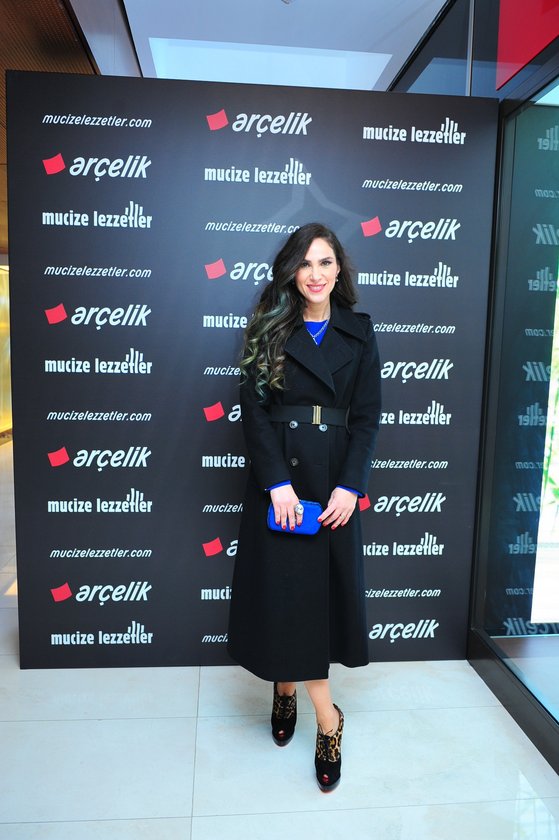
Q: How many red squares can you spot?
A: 10